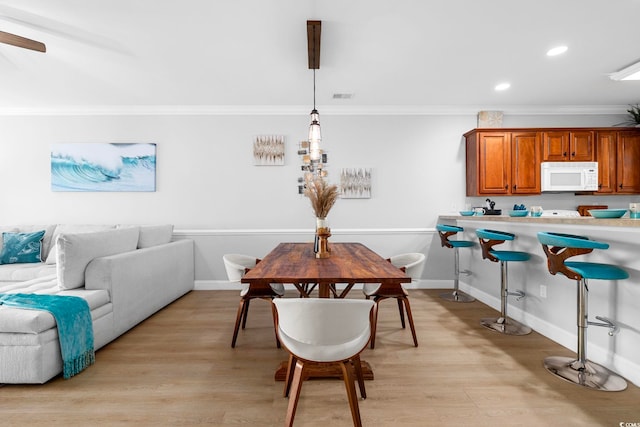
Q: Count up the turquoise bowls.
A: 3